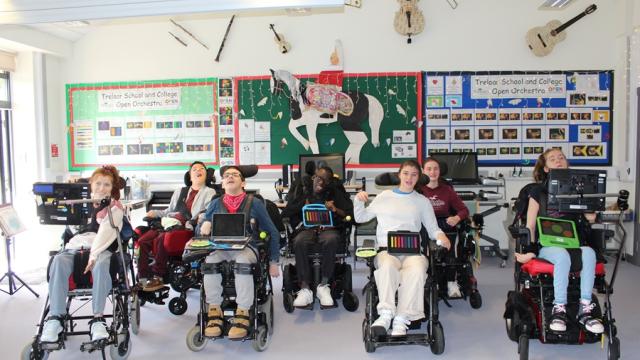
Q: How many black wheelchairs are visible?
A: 7